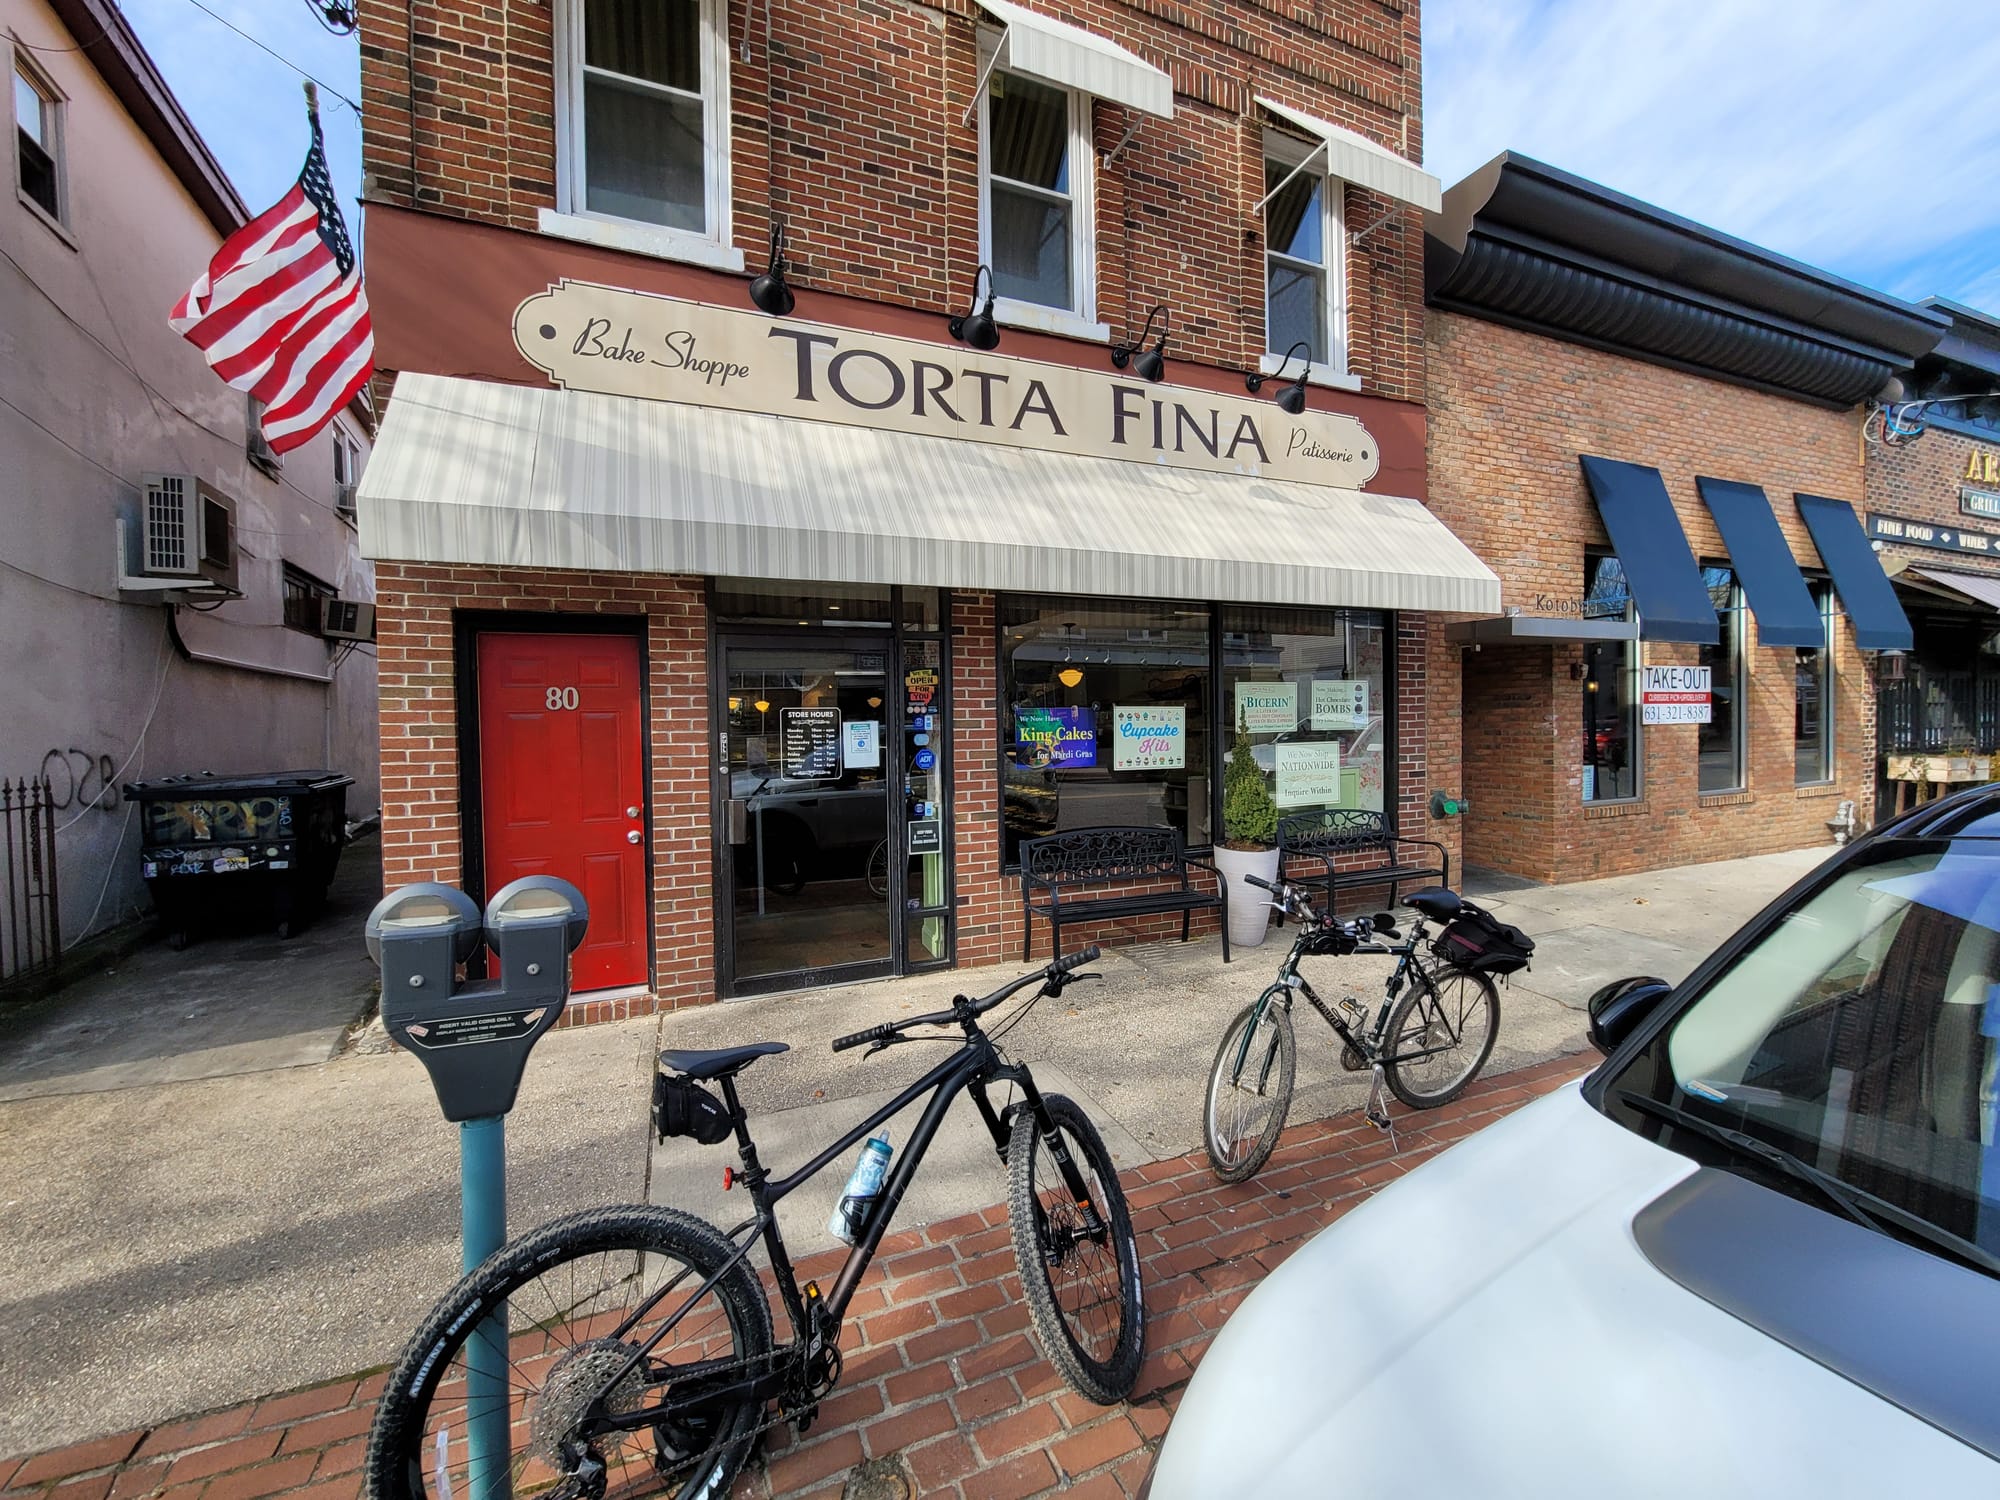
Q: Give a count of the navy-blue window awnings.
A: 3